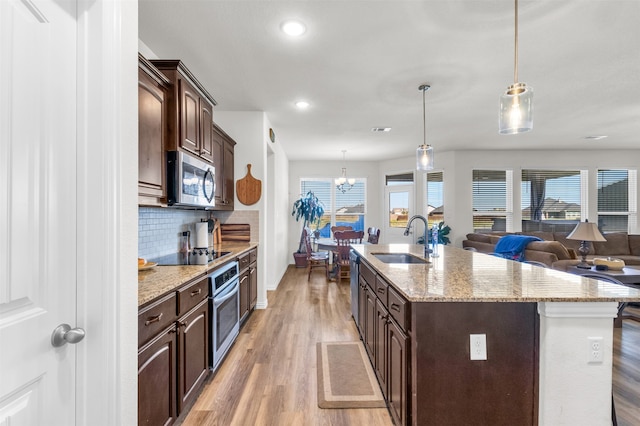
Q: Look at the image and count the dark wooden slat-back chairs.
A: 4